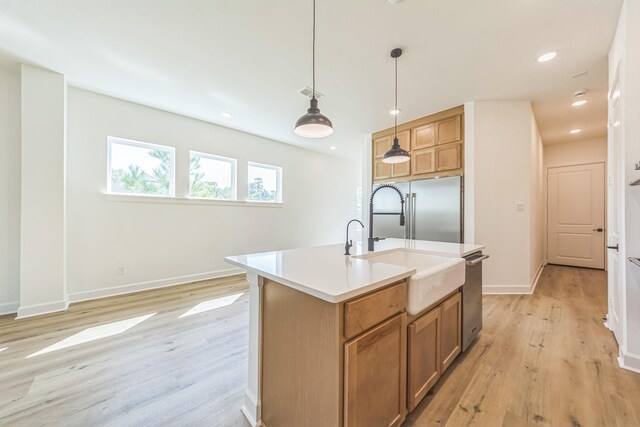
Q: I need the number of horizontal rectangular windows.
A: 3